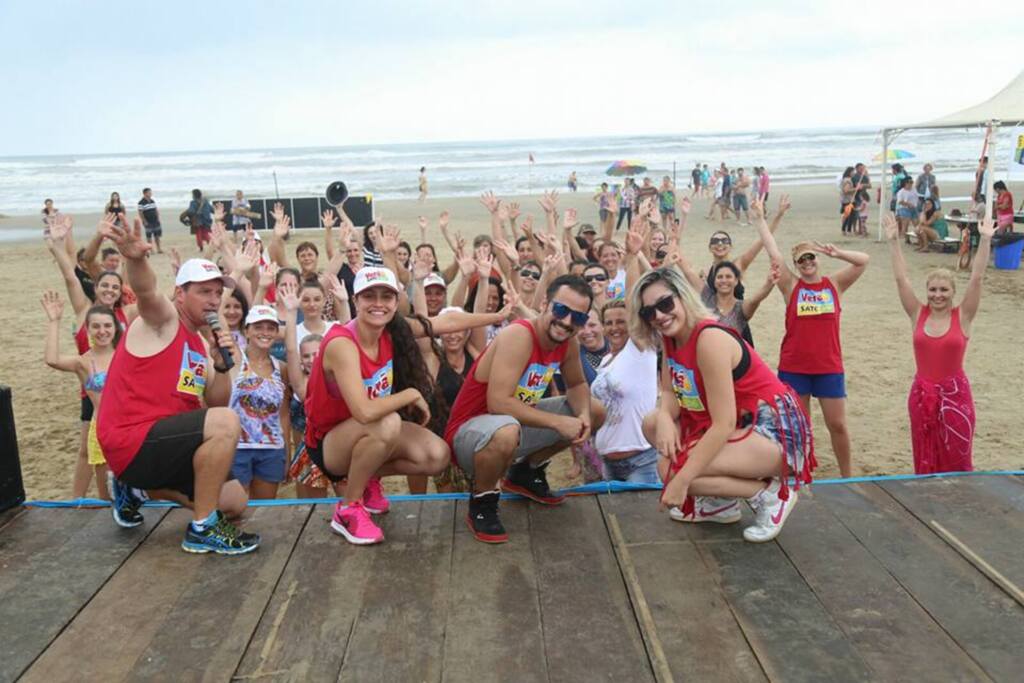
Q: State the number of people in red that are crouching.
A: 4